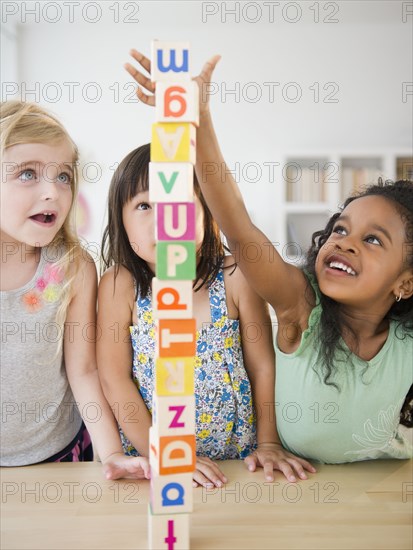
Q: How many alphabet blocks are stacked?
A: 13